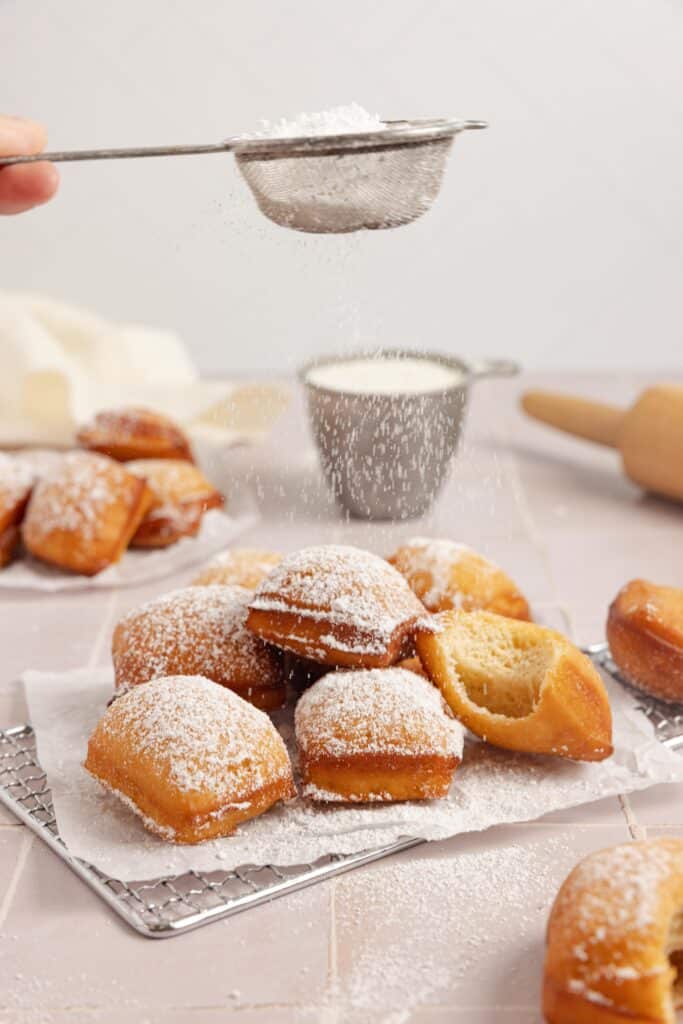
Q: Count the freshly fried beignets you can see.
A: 13